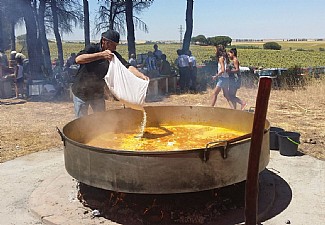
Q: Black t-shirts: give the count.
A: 1